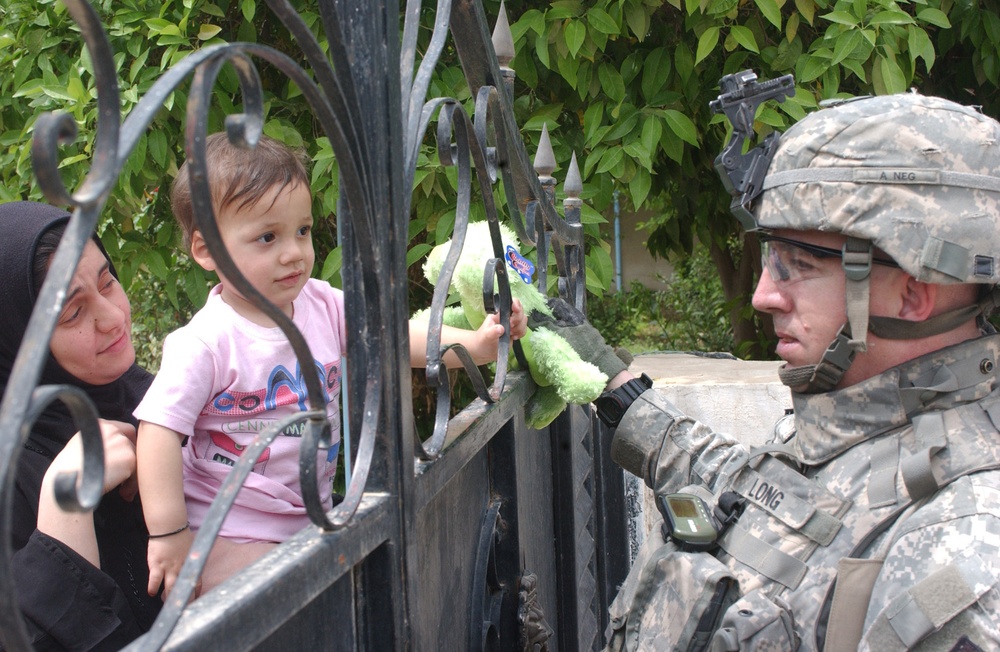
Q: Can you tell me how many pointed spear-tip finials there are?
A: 3